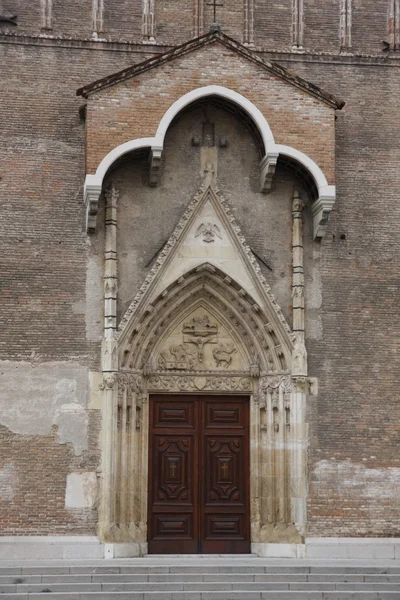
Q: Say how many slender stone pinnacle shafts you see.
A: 2